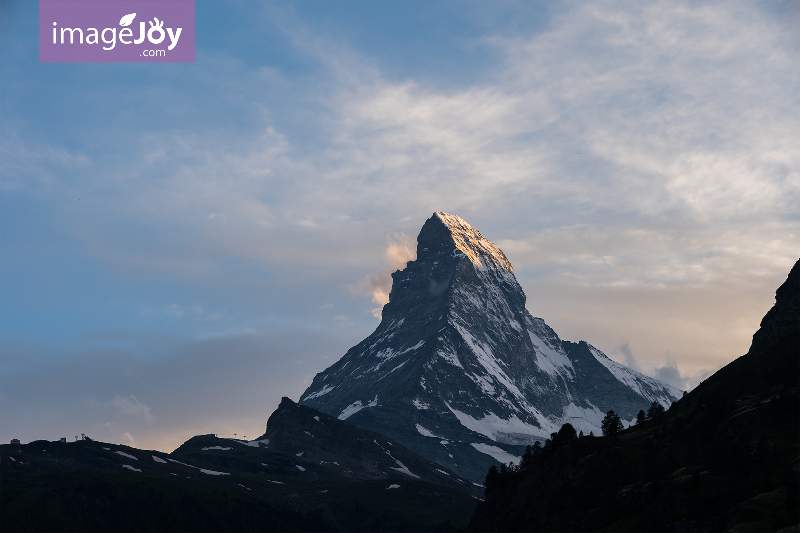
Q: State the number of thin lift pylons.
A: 4